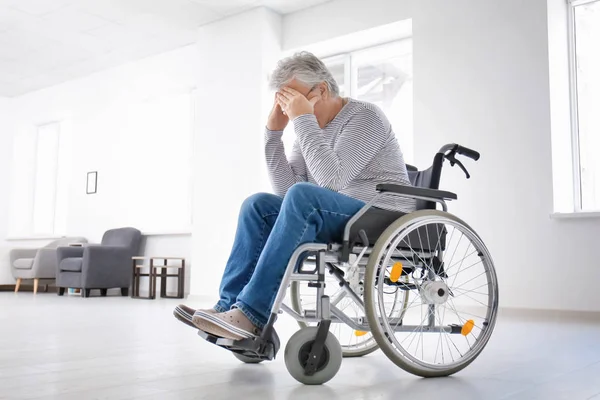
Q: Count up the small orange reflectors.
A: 3